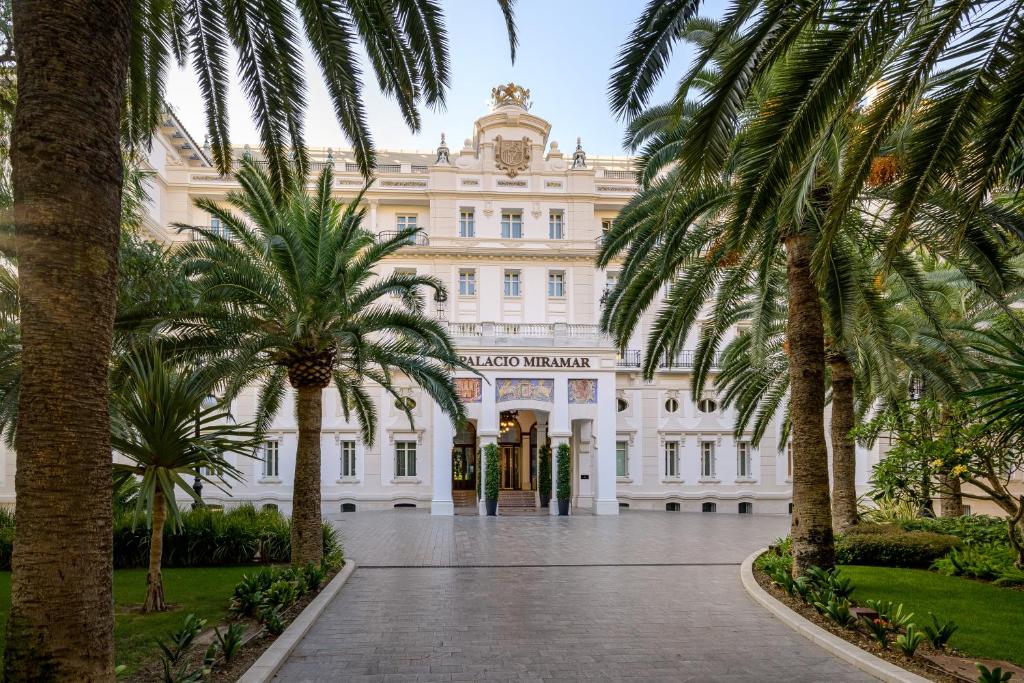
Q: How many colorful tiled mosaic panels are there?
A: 3